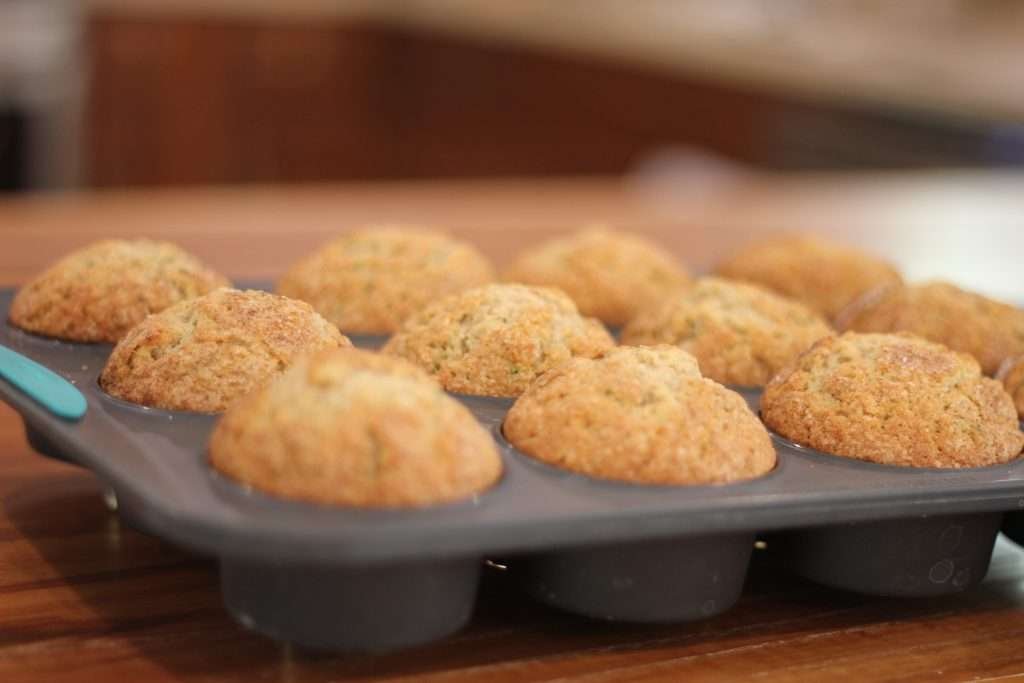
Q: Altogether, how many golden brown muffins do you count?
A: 12